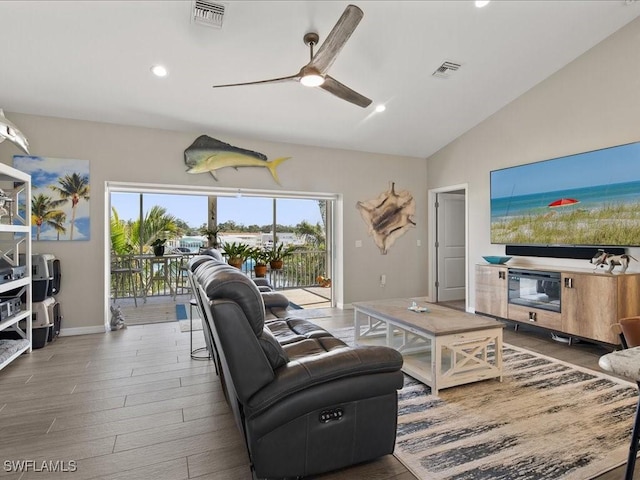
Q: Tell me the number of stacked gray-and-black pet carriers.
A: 2